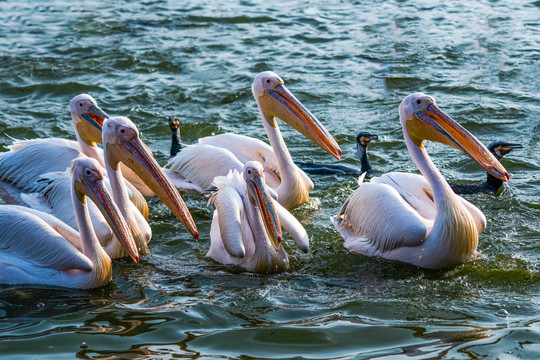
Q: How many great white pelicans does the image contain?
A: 6